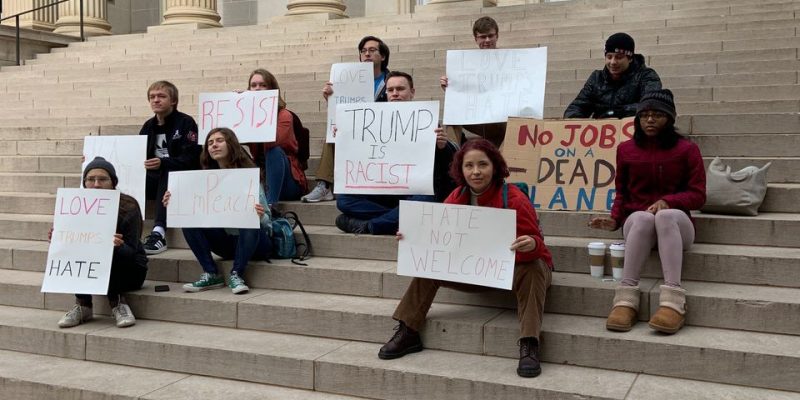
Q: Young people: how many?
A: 10